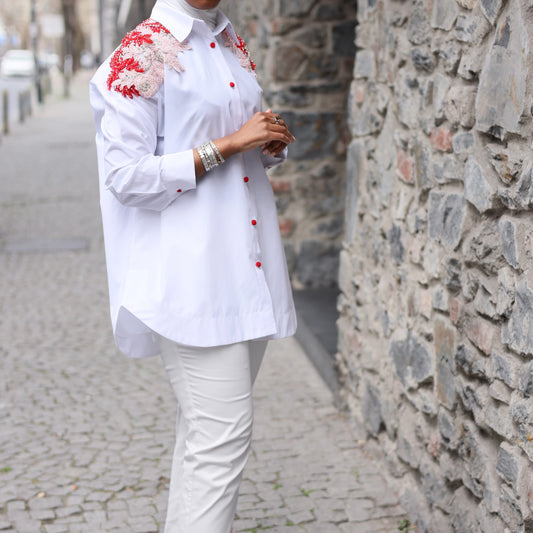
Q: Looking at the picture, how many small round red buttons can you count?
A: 6